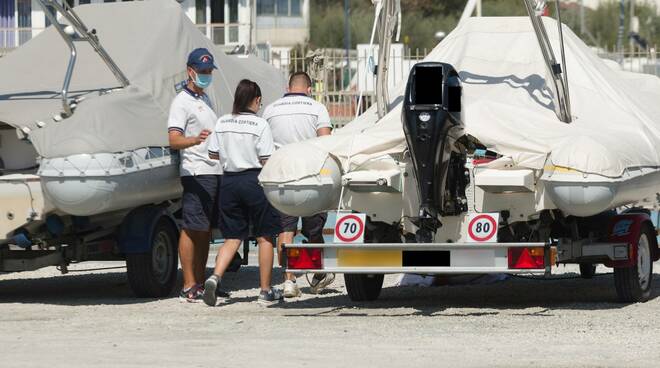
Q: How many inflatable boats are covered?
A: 2